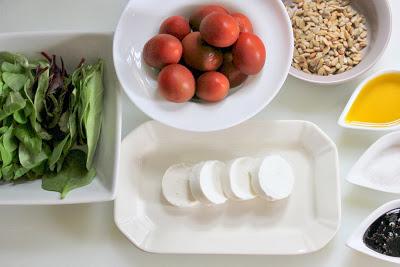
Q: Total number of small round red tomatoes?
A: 10